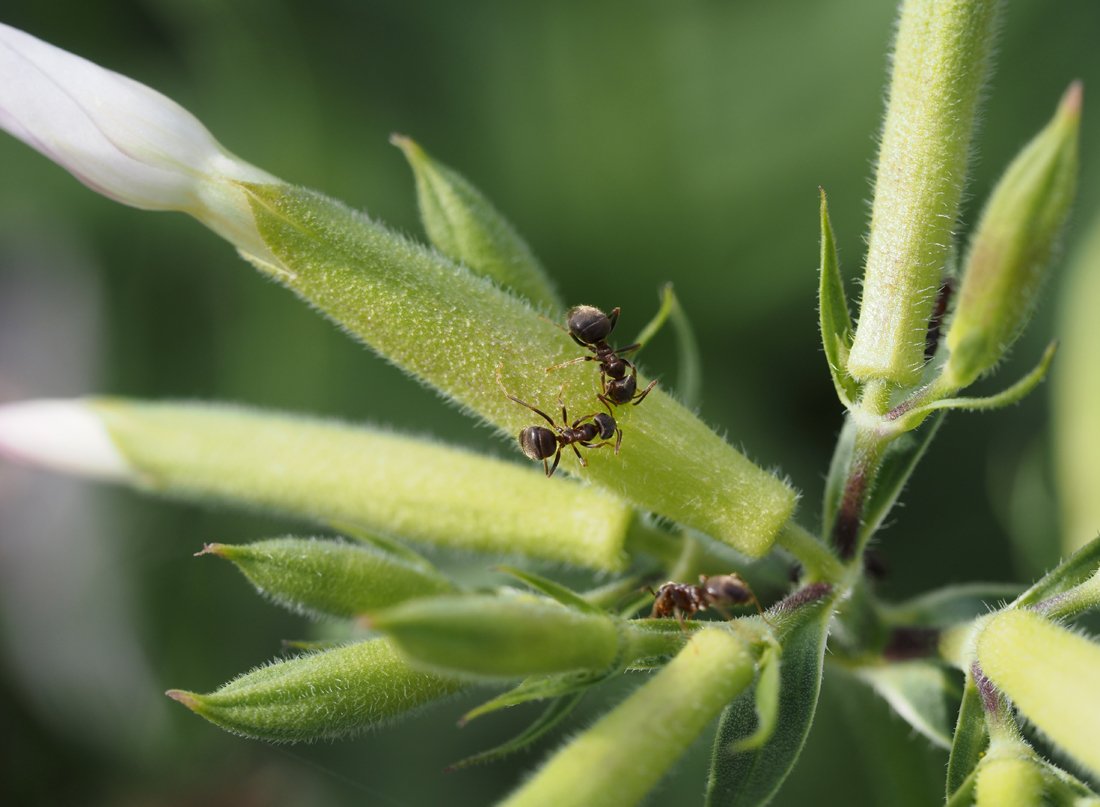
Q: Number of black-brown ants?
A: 3